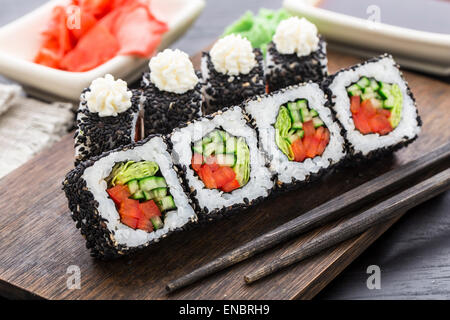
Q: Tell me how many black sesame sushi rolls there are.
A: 8